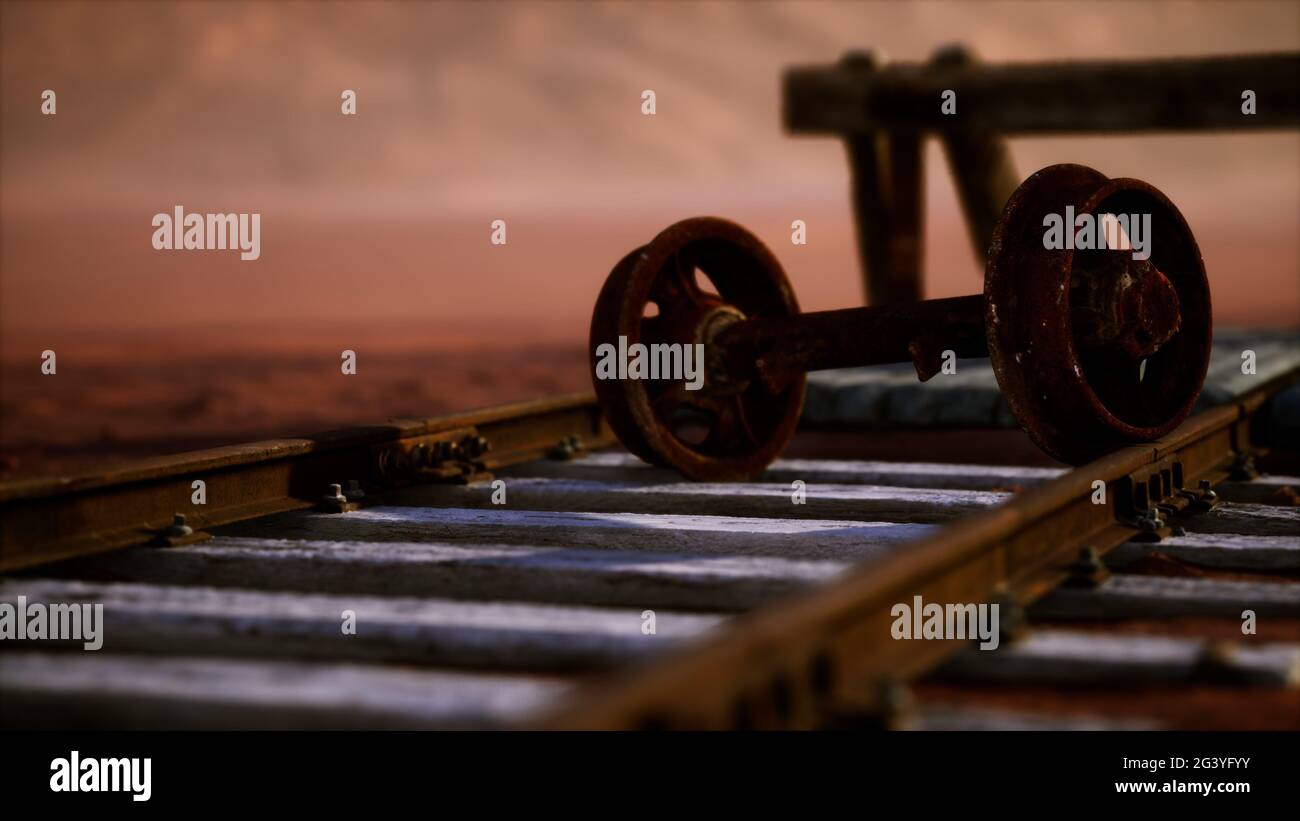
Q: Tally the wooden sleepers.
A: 6